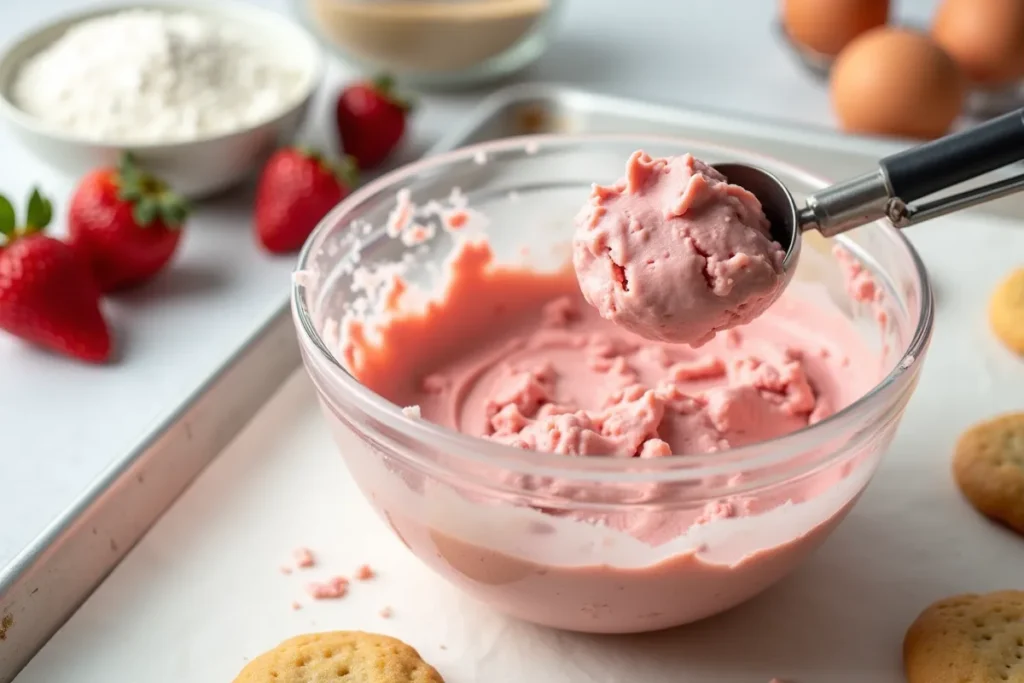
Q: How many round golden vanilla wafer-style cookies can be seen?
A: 4